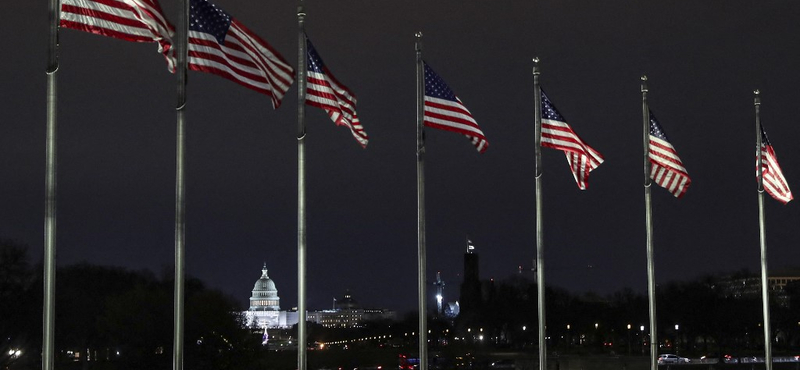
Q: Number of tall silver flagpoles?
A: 7